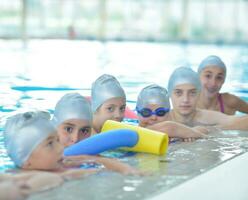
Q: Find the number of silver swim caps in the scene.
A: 6